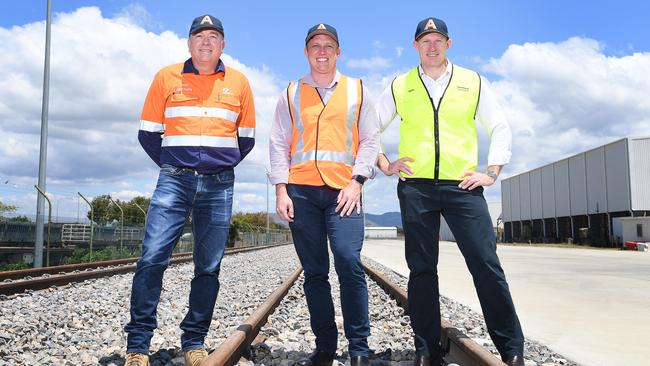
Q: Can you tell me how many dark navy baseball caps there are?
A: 3